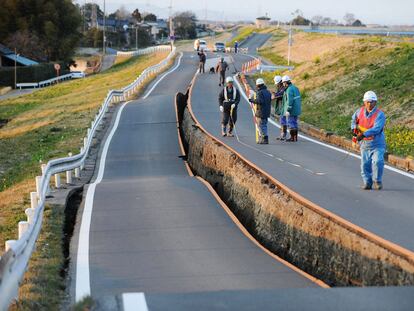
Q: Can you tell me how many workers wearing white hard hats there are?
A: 5